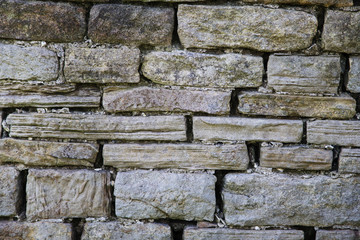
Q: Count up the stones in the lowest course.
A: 4